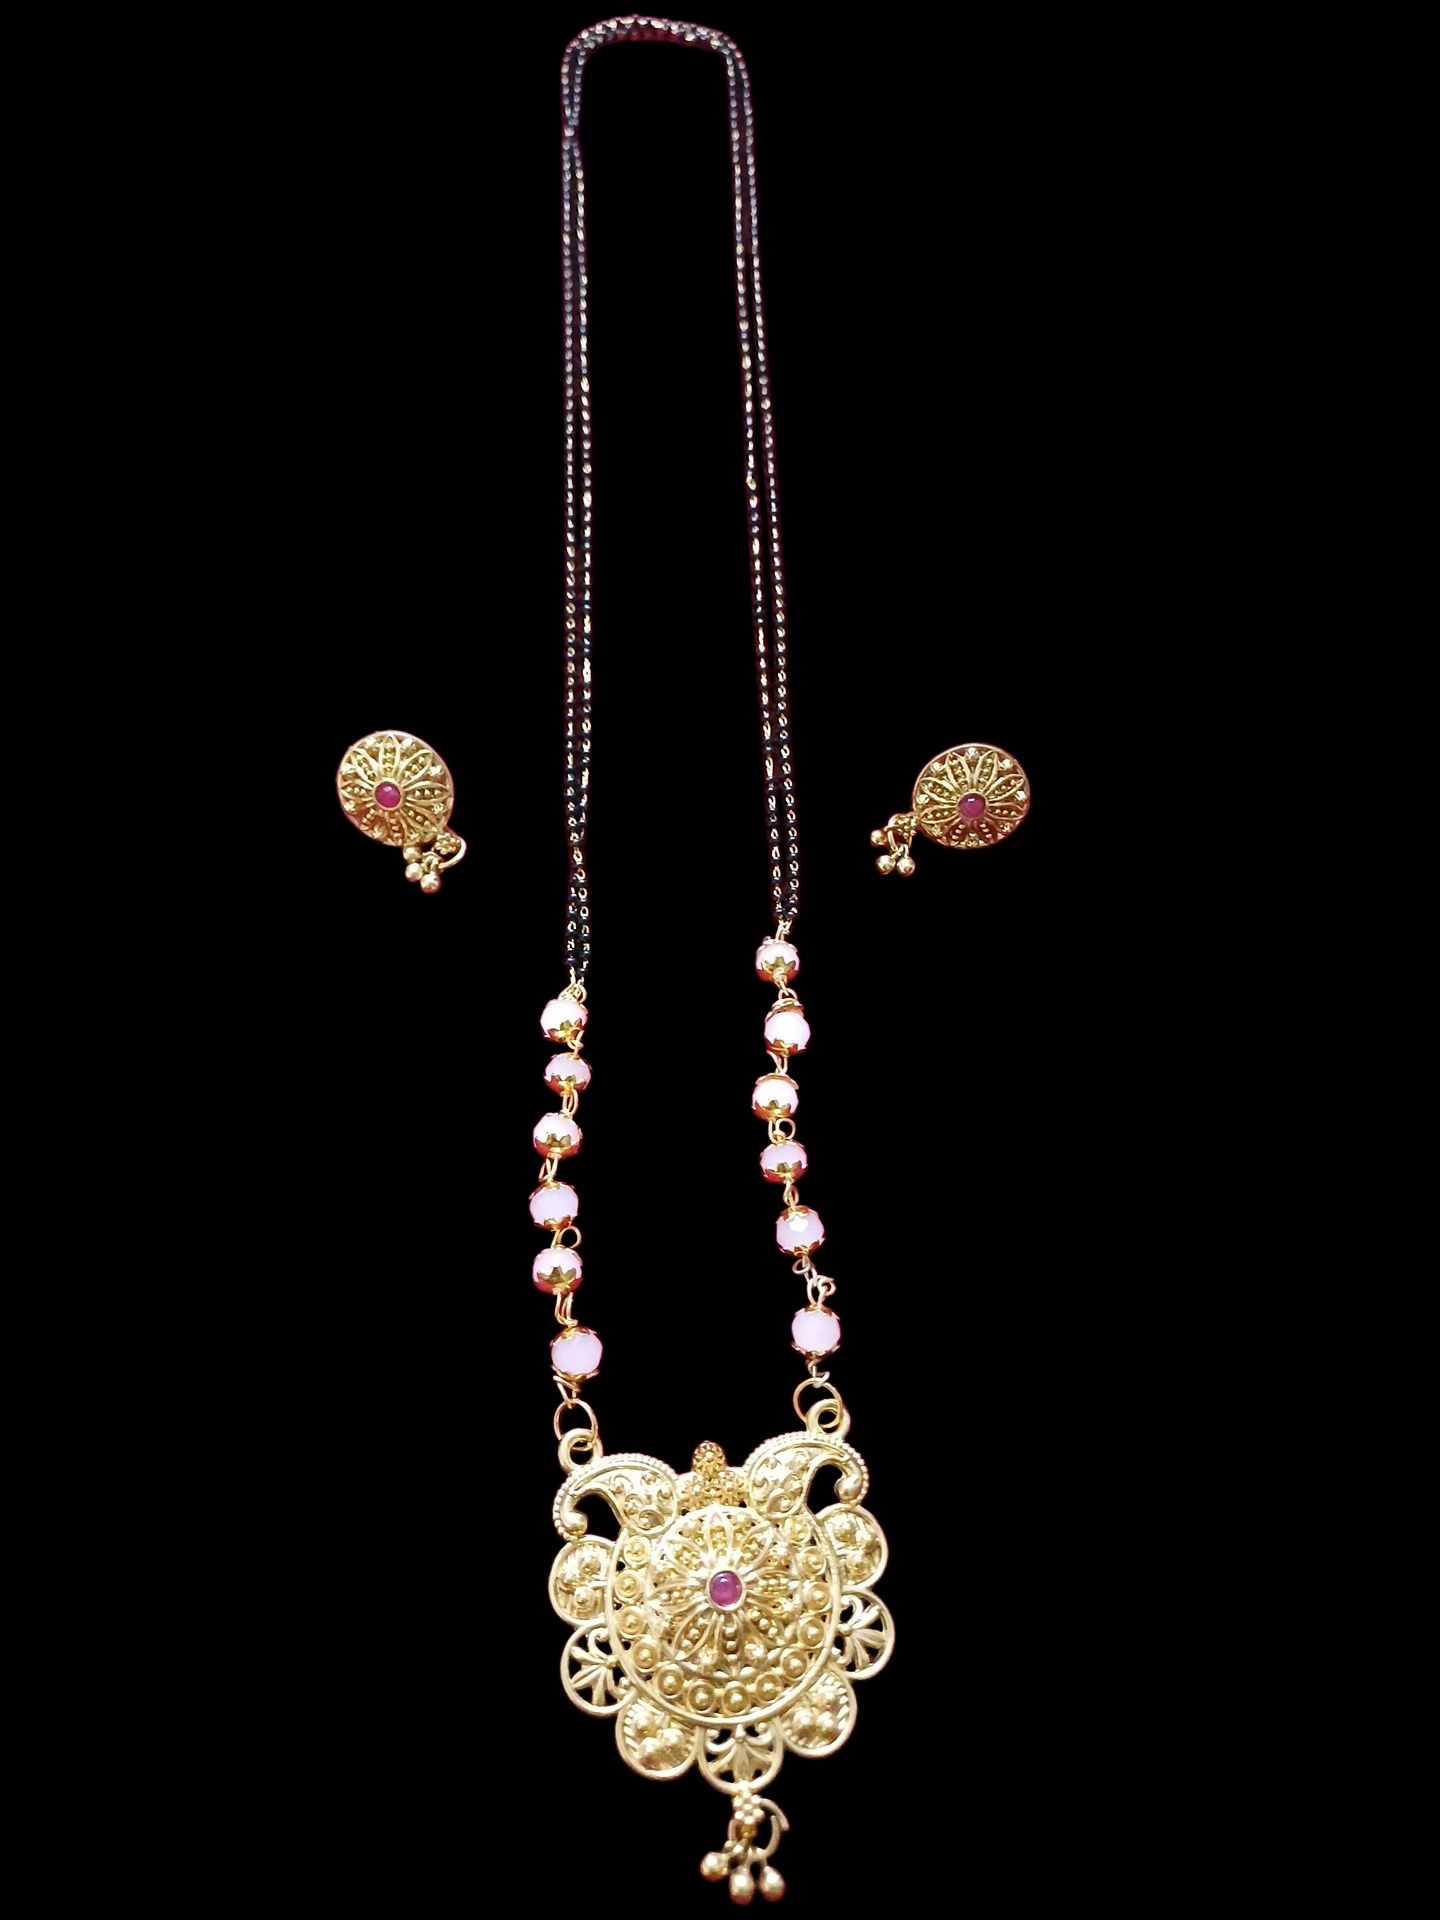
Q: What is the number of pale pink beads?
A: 12